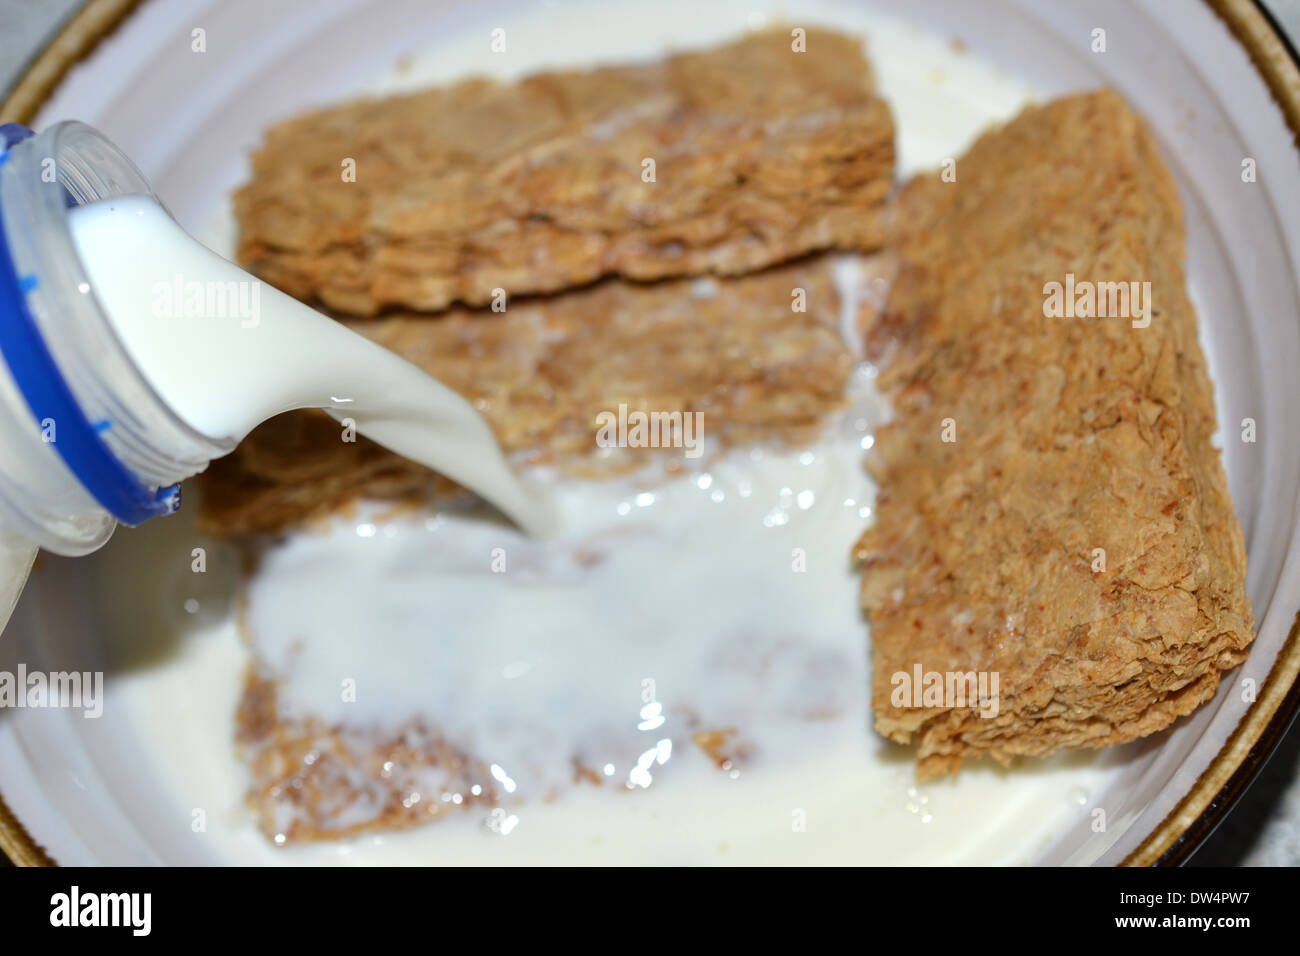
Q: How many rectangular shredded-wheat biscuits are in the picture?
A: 4